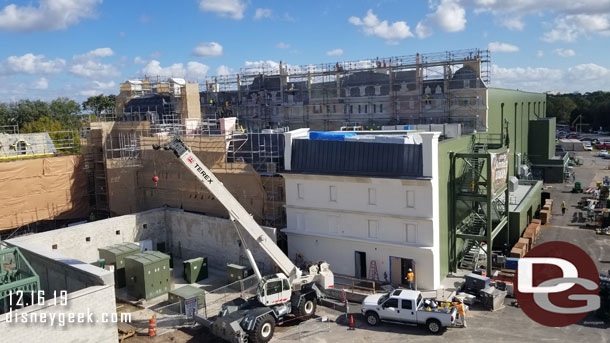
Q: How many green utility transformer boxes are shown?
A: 5